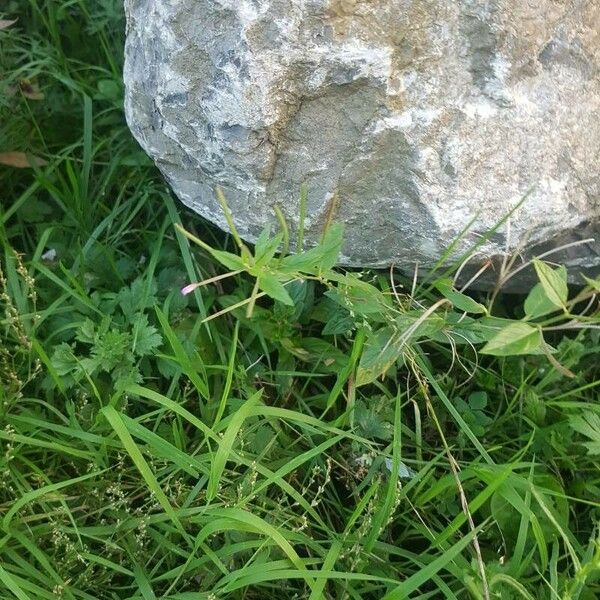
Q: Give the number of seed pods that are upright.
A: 4